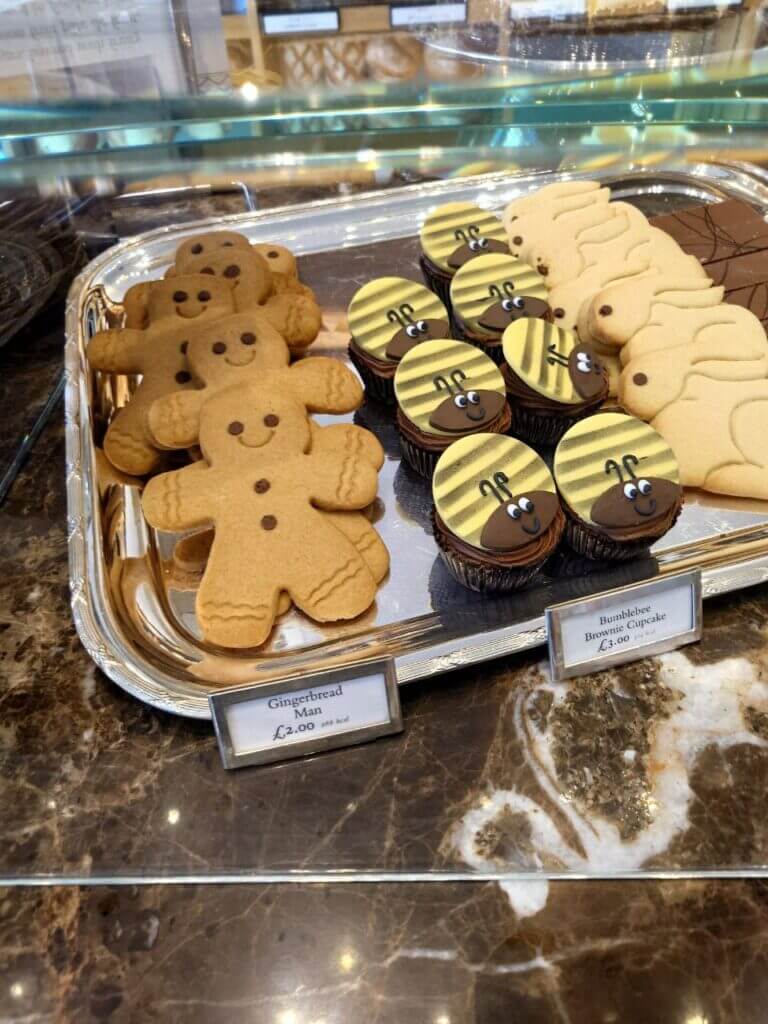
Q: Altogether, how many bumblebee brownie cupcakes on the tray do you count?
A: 7